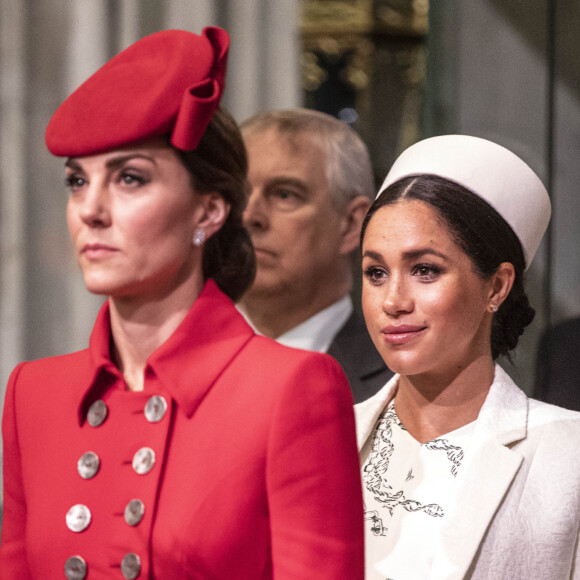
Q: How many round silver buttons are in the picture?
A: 8